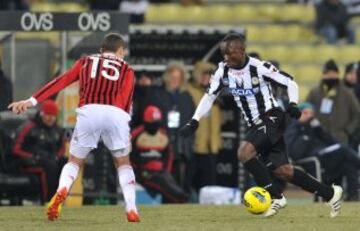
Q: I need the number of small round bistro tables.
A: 0